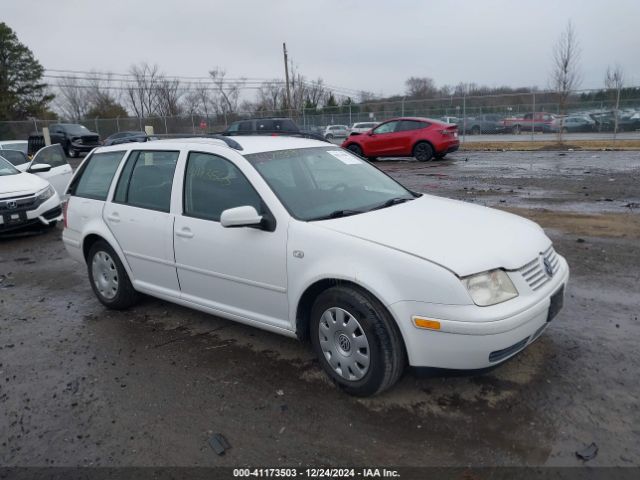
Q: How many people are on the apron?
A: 0